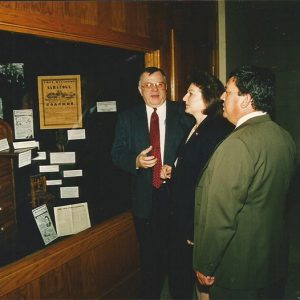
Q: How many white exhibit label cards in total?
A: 11